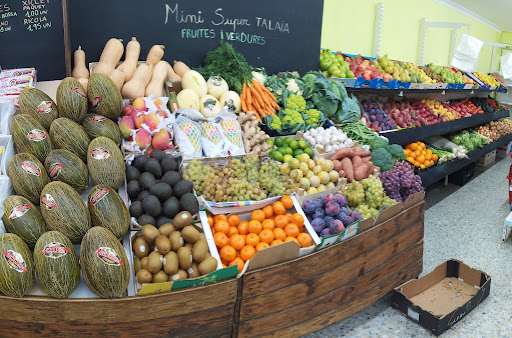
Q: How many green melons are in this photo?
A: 15